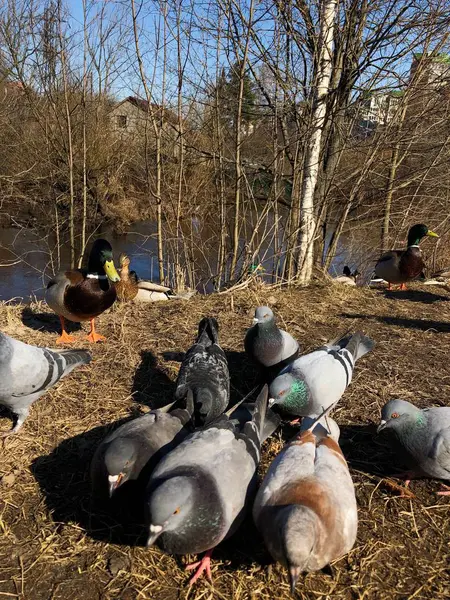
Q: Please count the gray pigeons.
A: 7